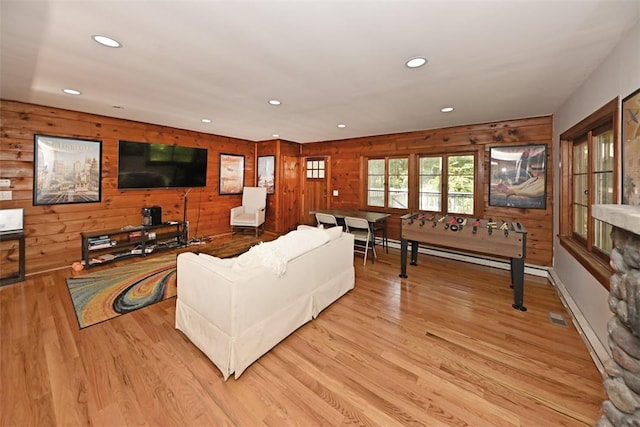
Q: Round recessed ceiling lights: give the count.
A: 8